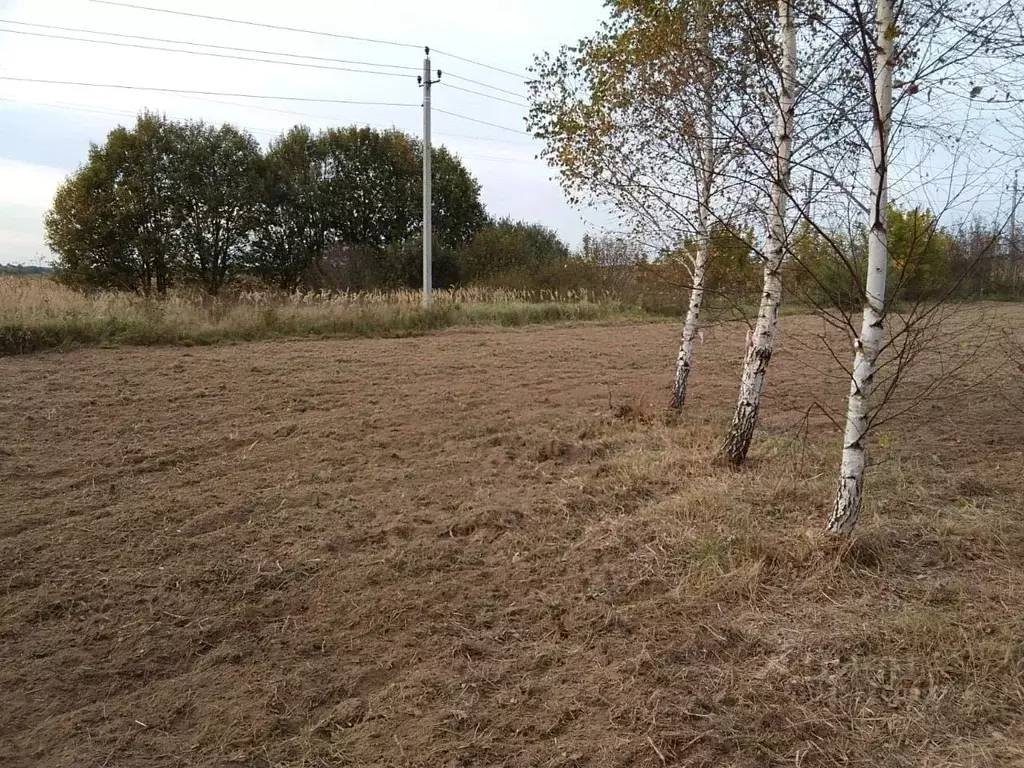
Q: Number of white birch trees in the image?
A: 3